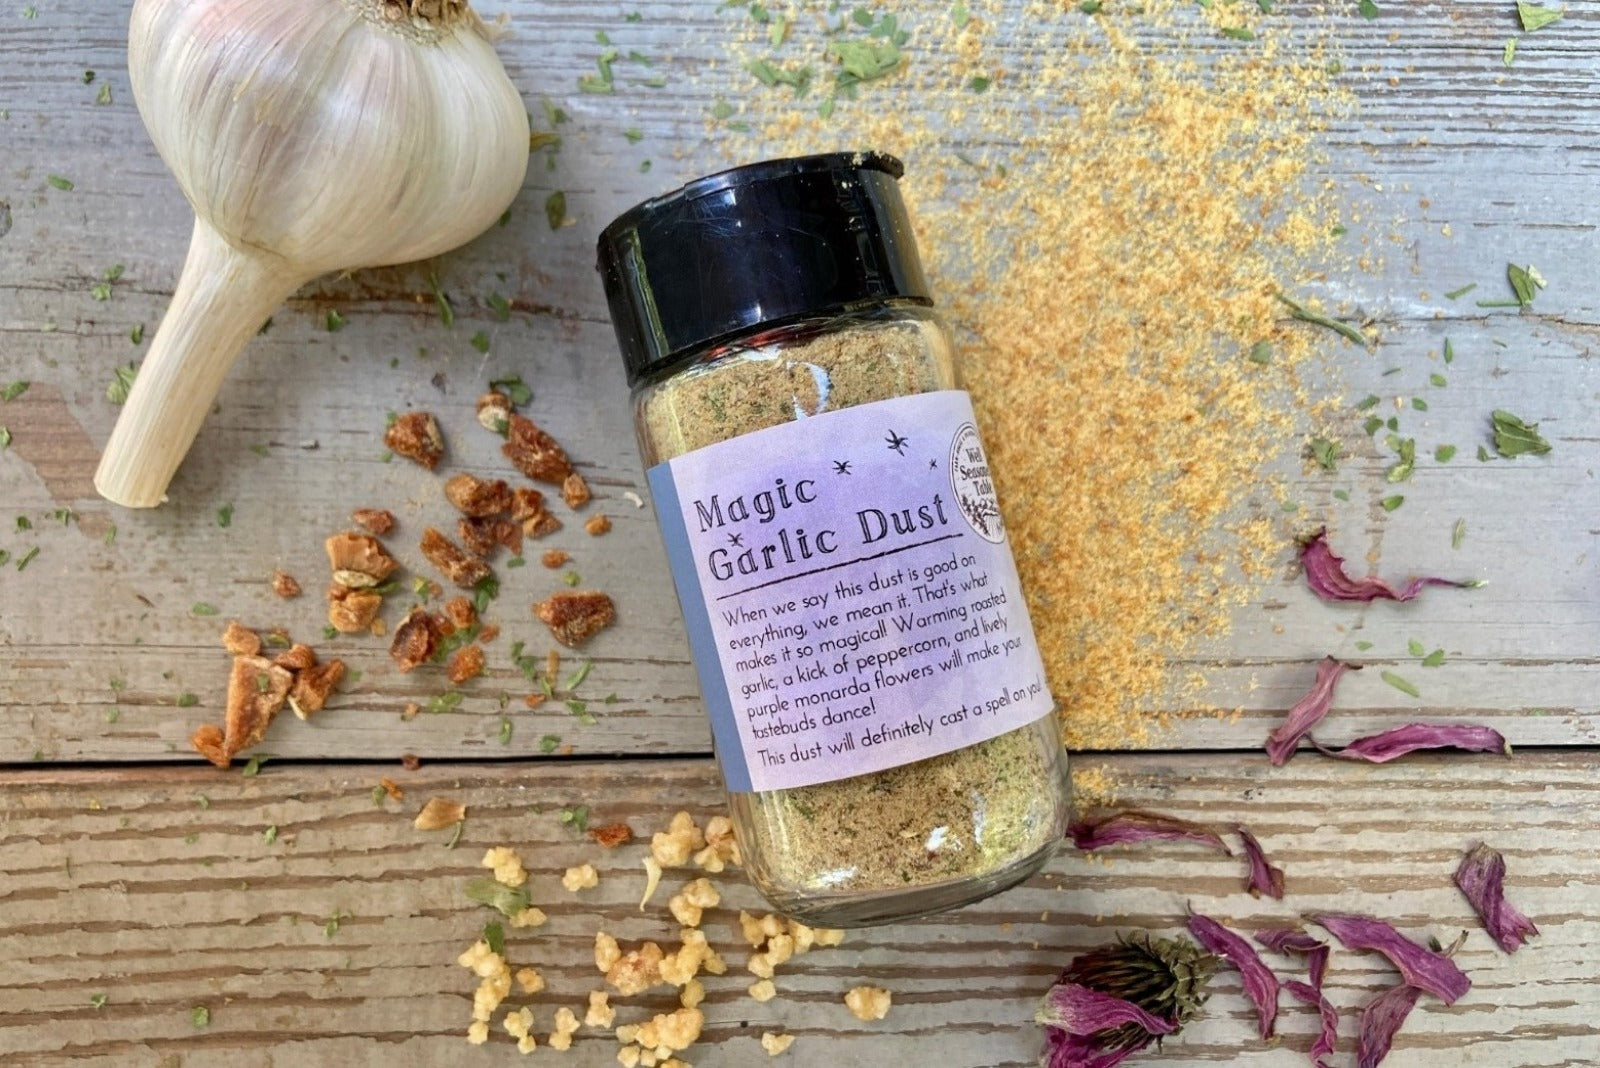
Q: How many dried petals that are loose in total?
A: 11